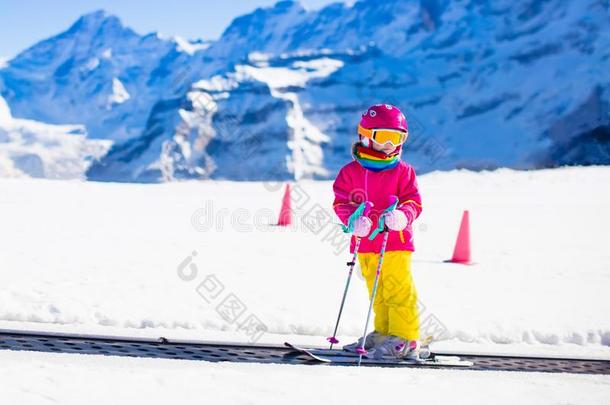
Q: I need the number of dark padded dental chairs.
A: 0